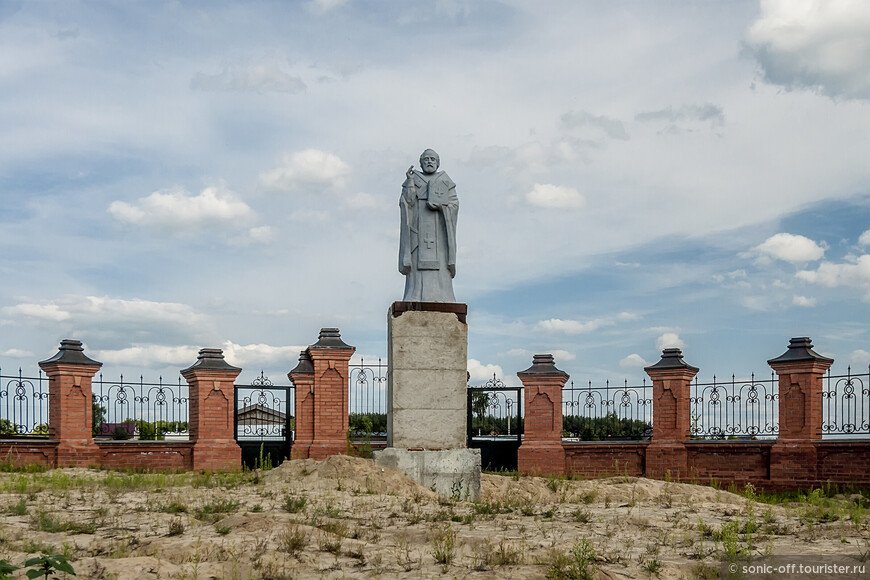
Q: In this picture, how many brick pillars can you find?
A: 7